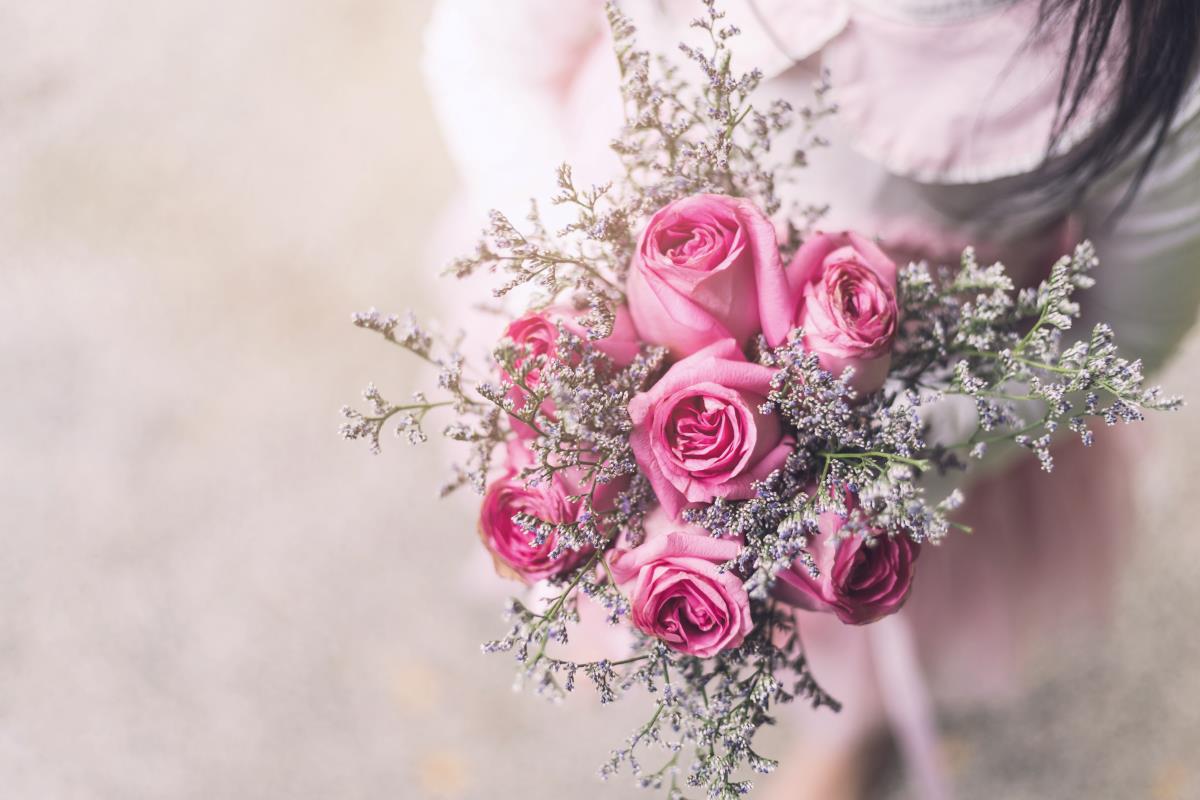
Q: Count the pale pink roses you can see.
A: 7